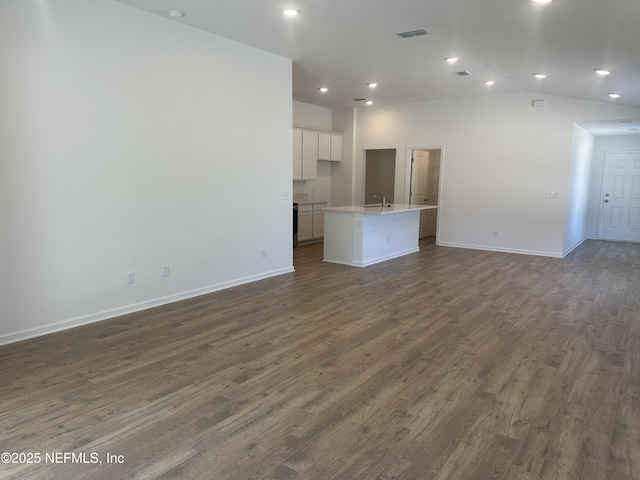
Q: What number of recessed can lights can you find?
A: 10